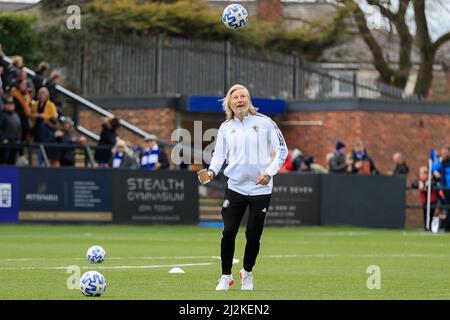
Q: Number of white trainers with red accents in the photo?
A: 2